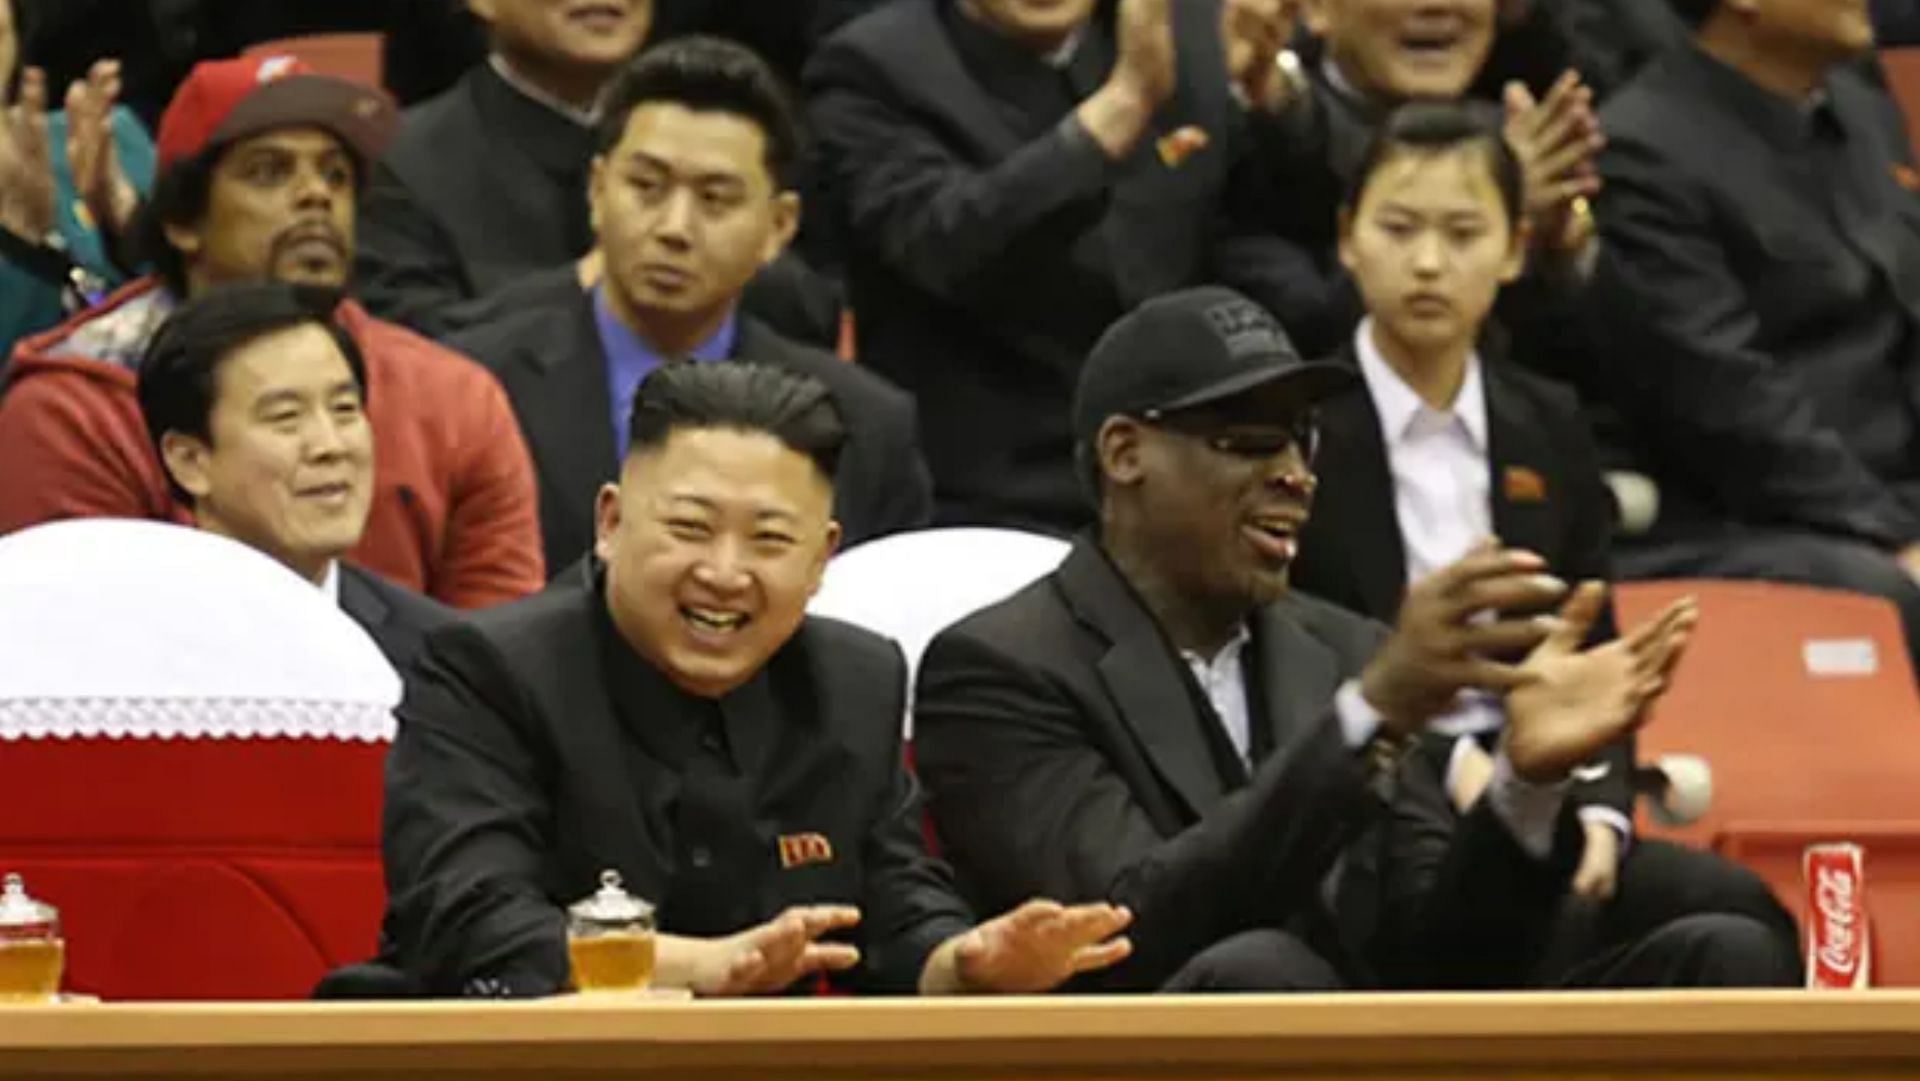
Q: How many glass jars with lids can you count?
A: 2